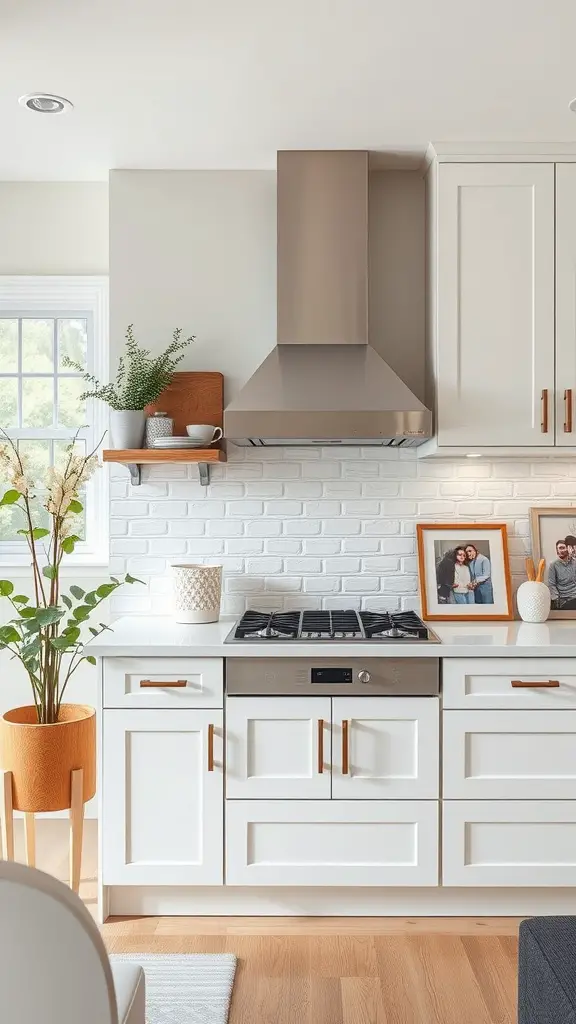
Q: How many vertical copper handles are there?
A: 5